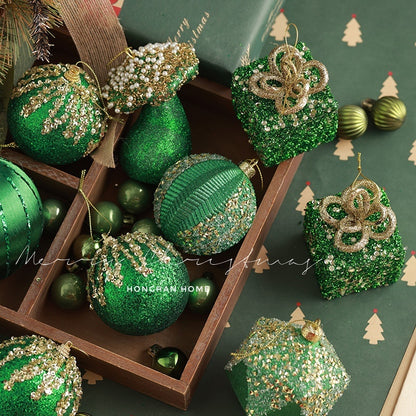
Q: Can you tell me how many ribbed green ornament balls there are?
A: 2